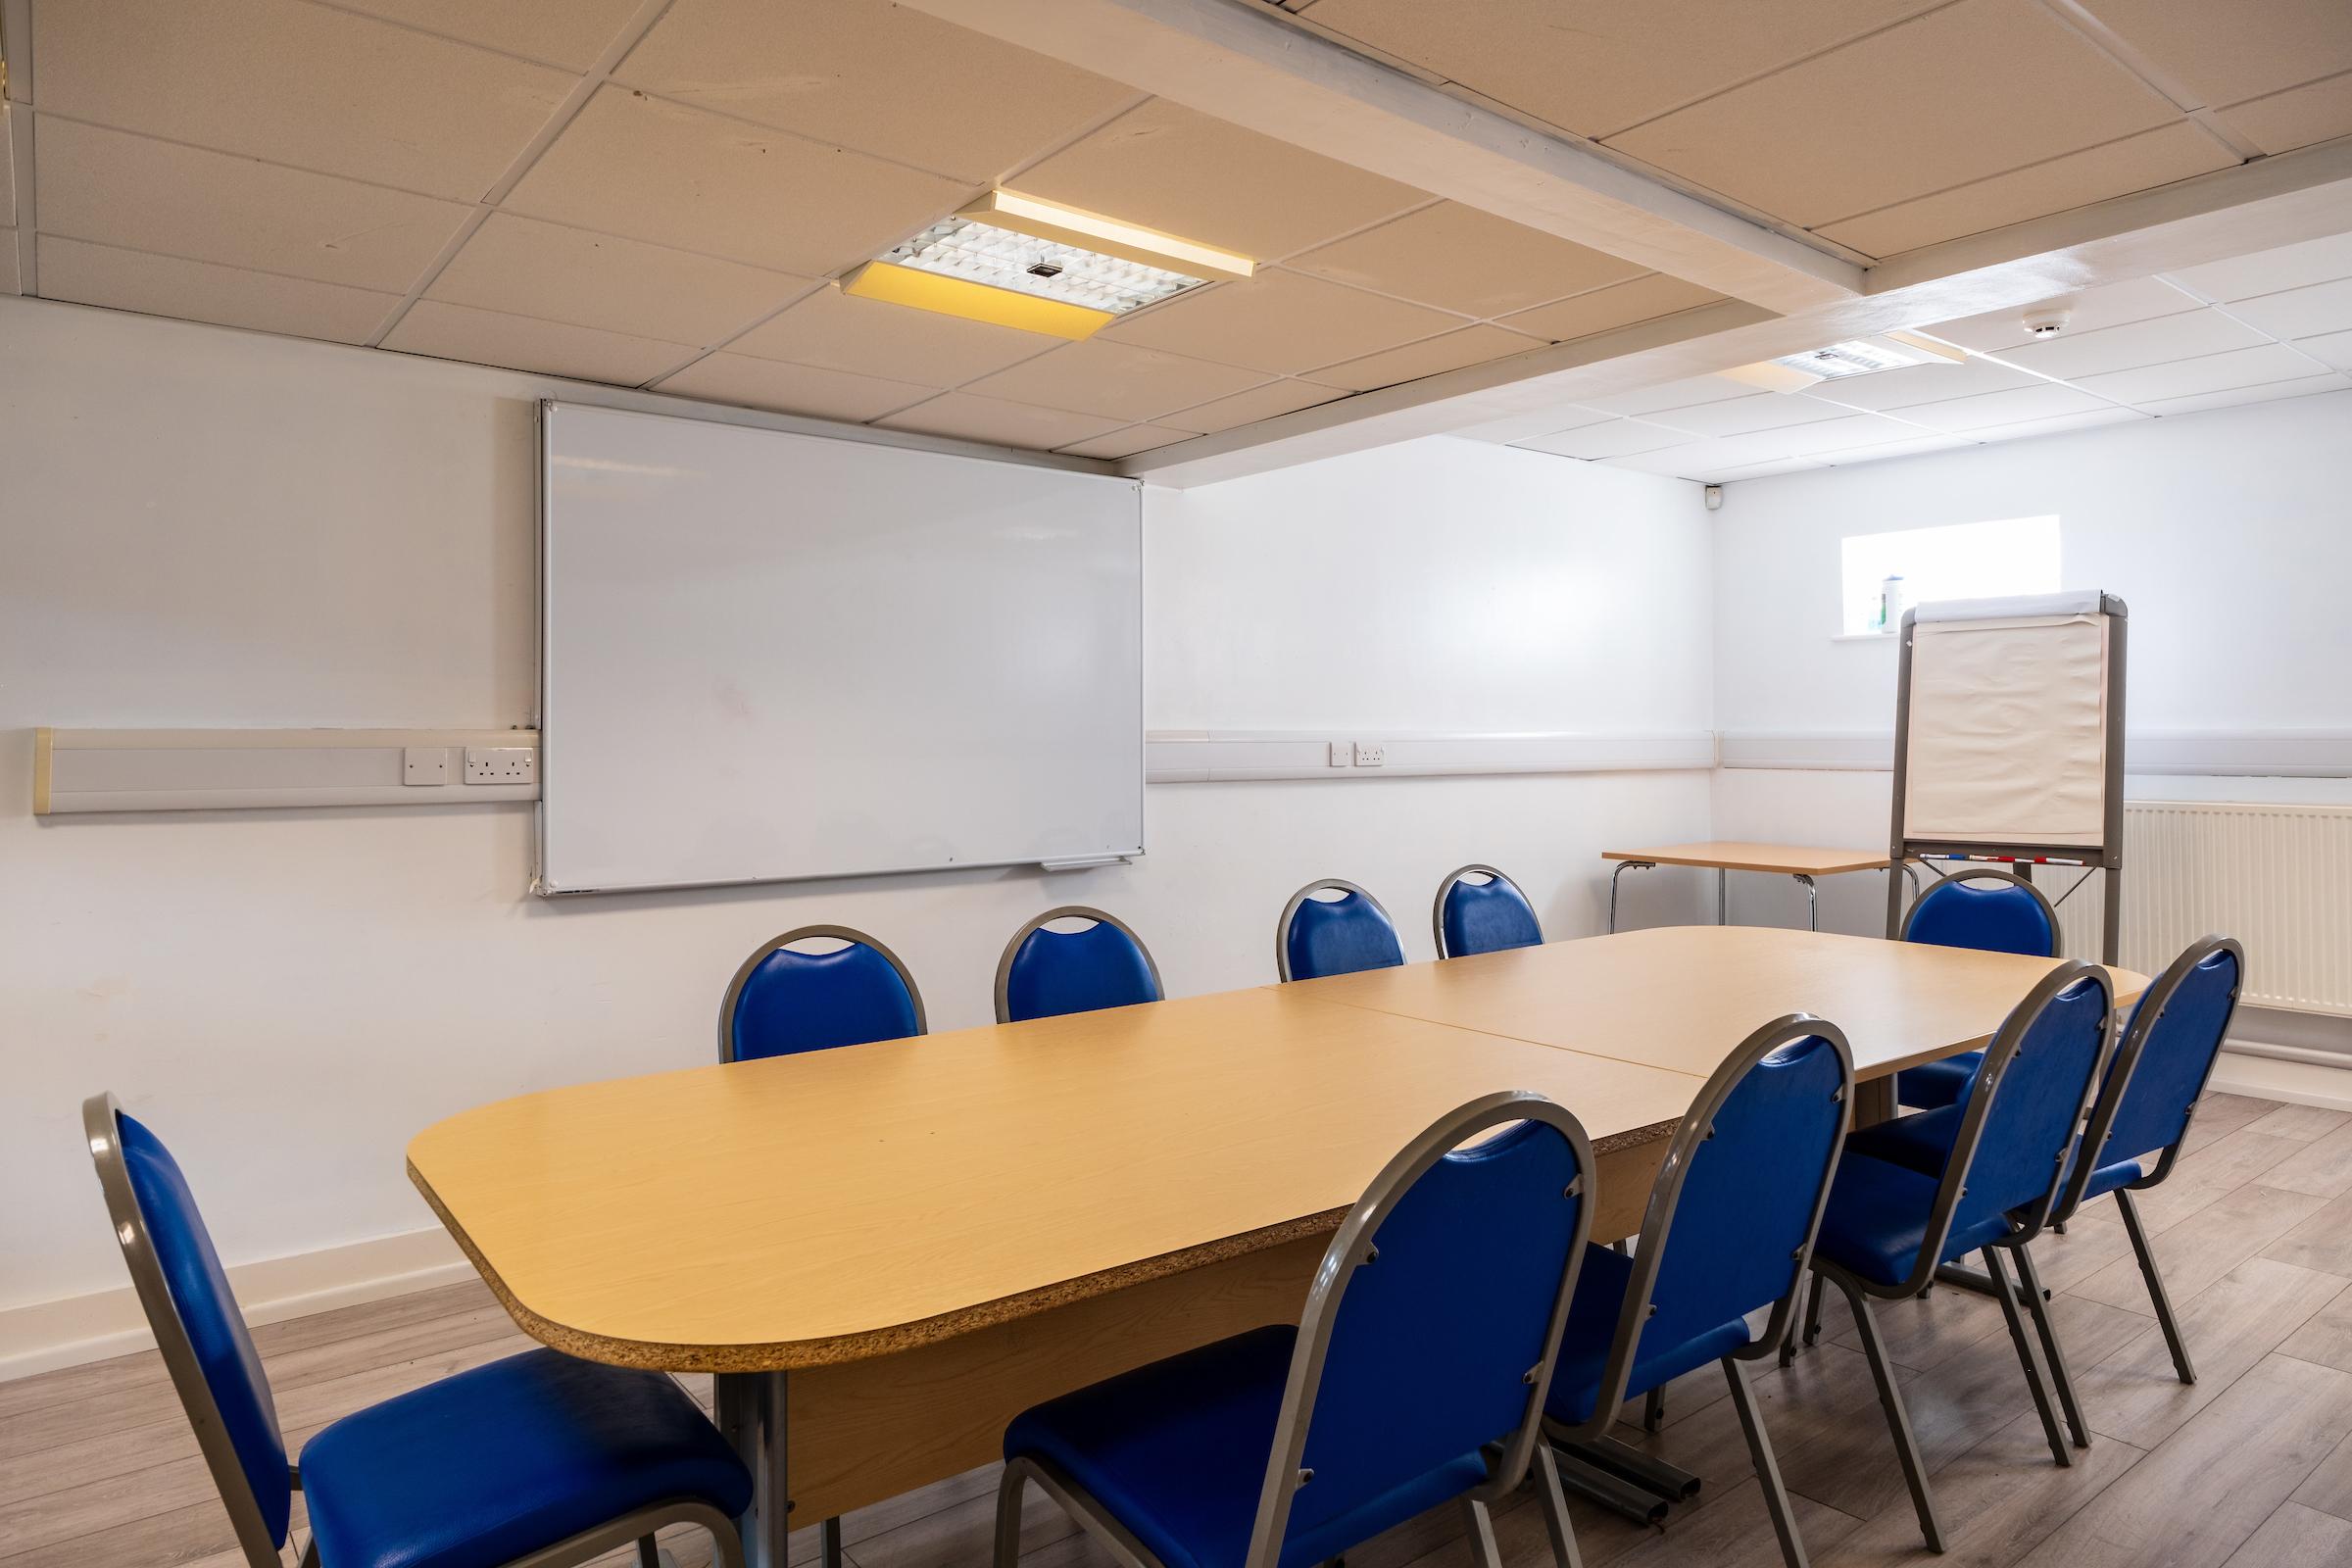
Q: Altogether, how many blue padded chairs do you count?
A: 10